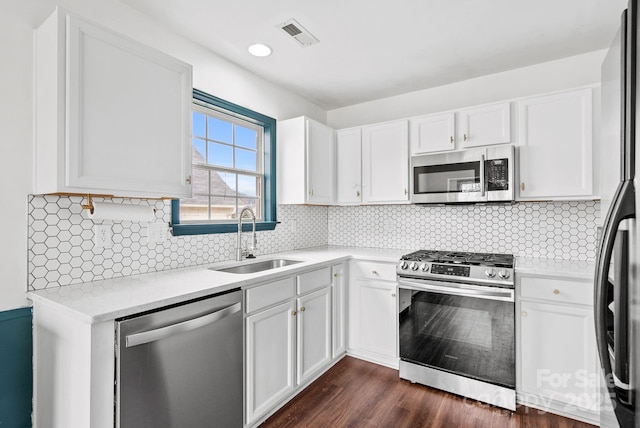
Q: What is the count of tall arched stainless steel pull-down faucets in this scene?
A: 1